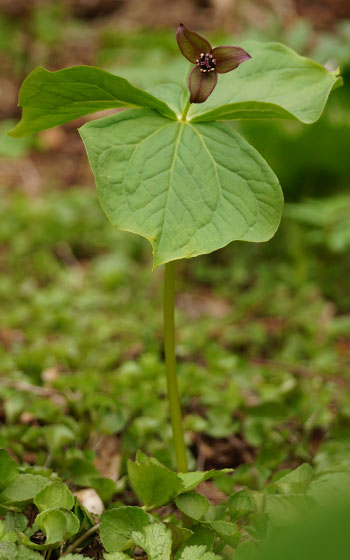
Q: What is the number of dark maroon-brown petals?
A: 3